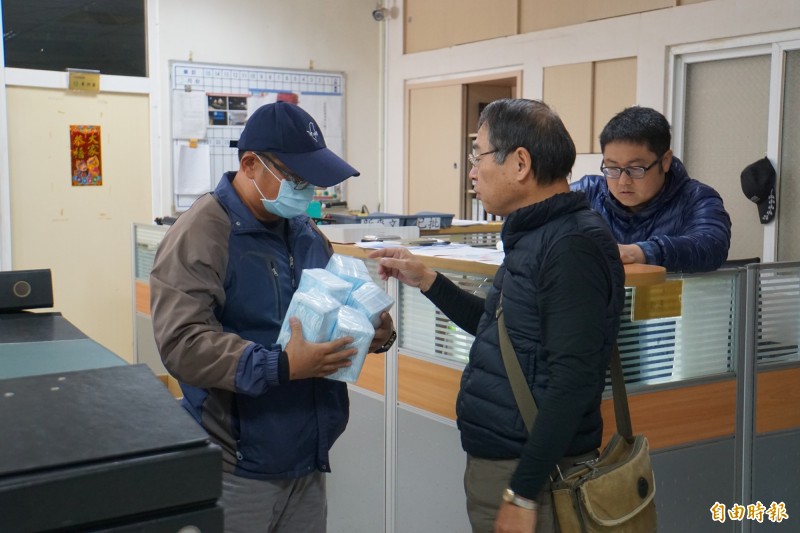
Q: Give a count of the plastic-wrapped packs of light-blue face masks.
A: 5